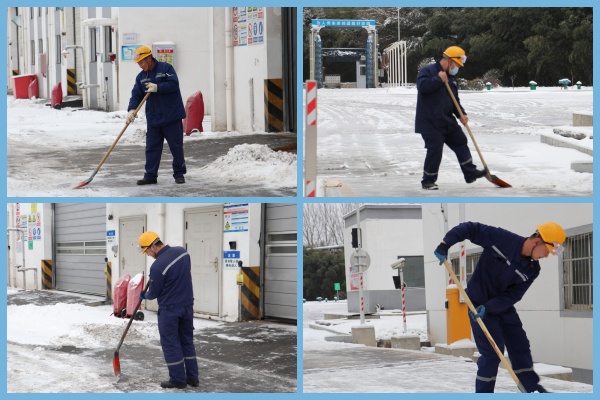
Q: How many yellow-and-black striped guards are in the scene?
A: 6